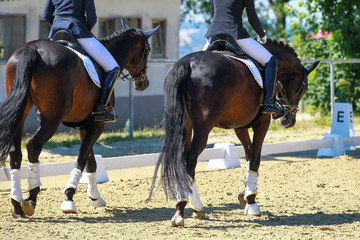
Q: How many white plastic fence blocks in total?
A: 3